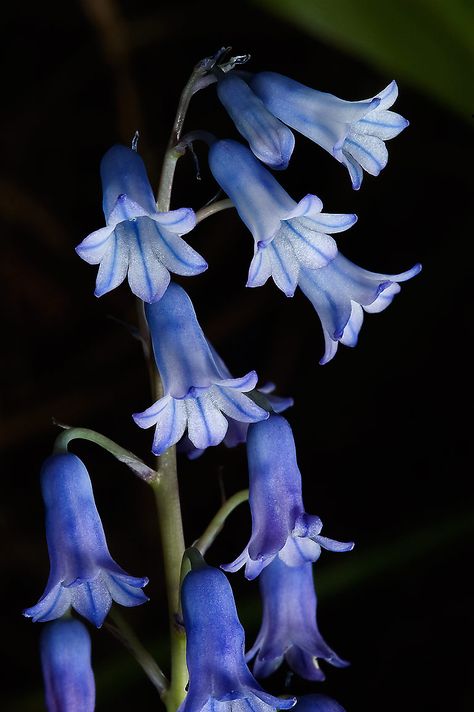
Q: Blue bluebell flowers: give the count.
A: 13